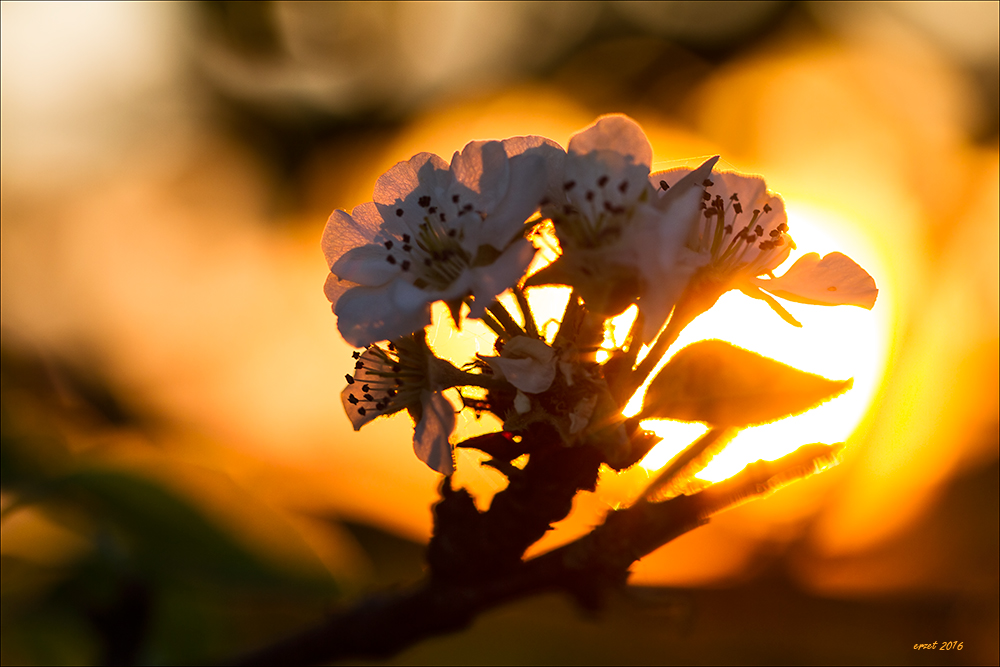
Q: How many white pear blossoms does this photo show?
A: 4